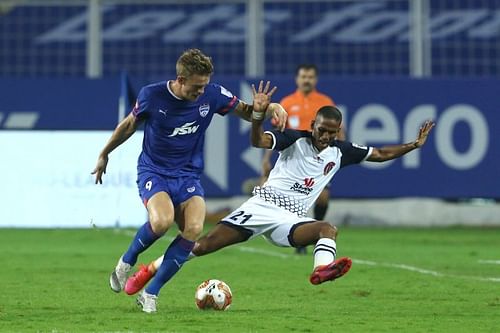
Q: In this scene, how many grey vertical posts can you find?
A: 3